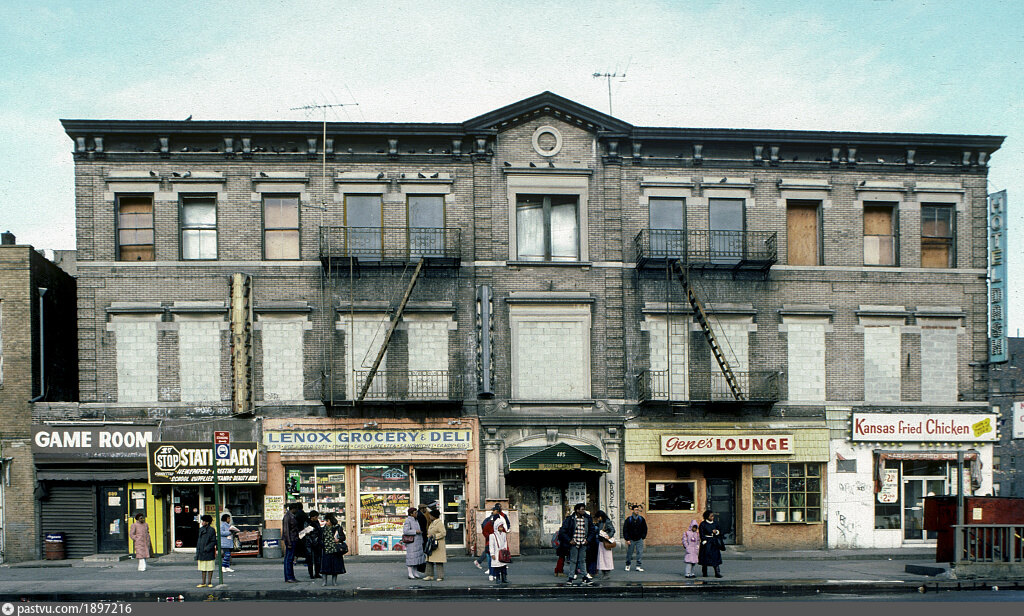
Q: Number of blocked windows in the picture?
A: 11